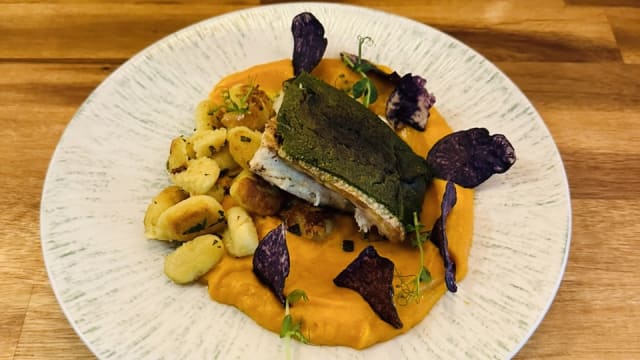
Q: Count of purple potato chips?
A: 7